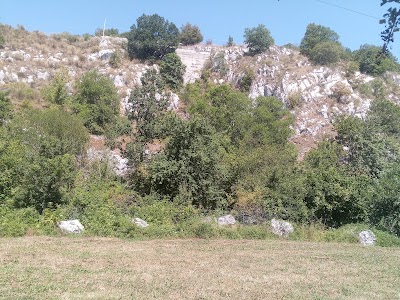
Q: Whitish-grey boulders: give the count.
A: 5